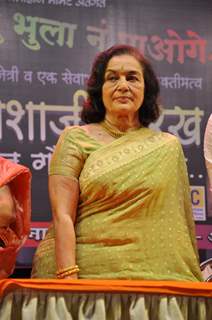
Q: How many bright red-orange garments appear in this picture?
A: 1